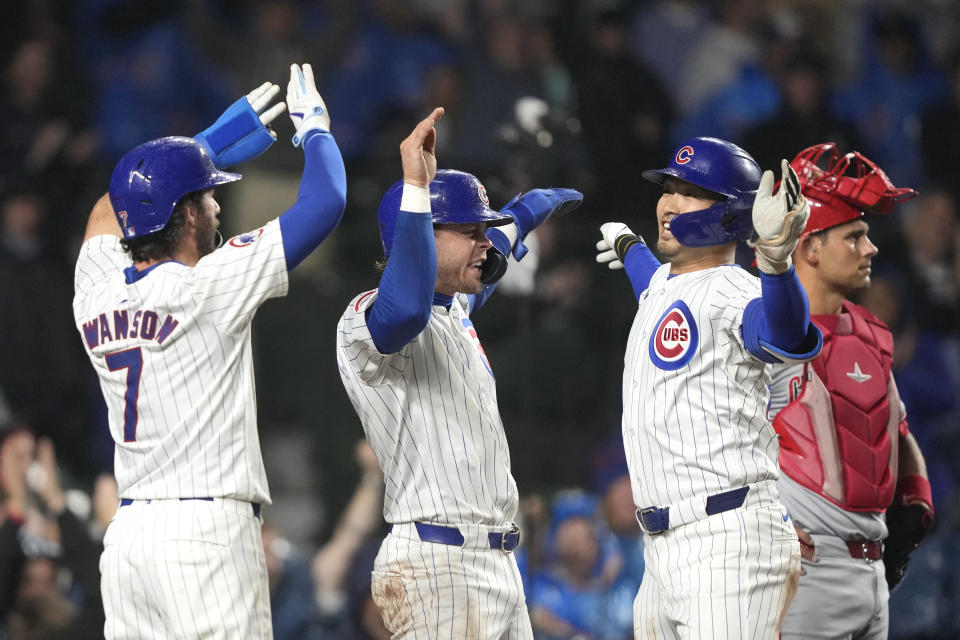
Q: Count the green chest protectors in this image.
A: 0